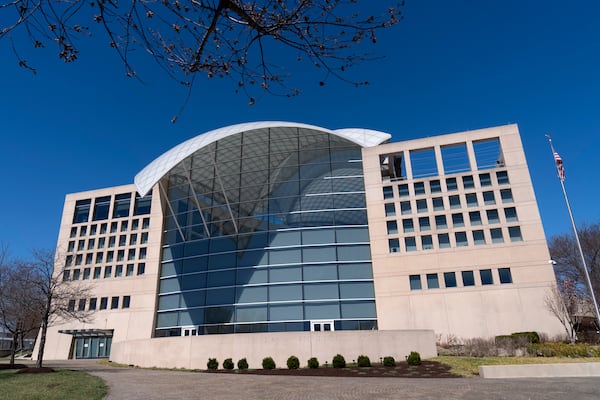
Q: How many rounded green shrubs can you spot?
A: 10